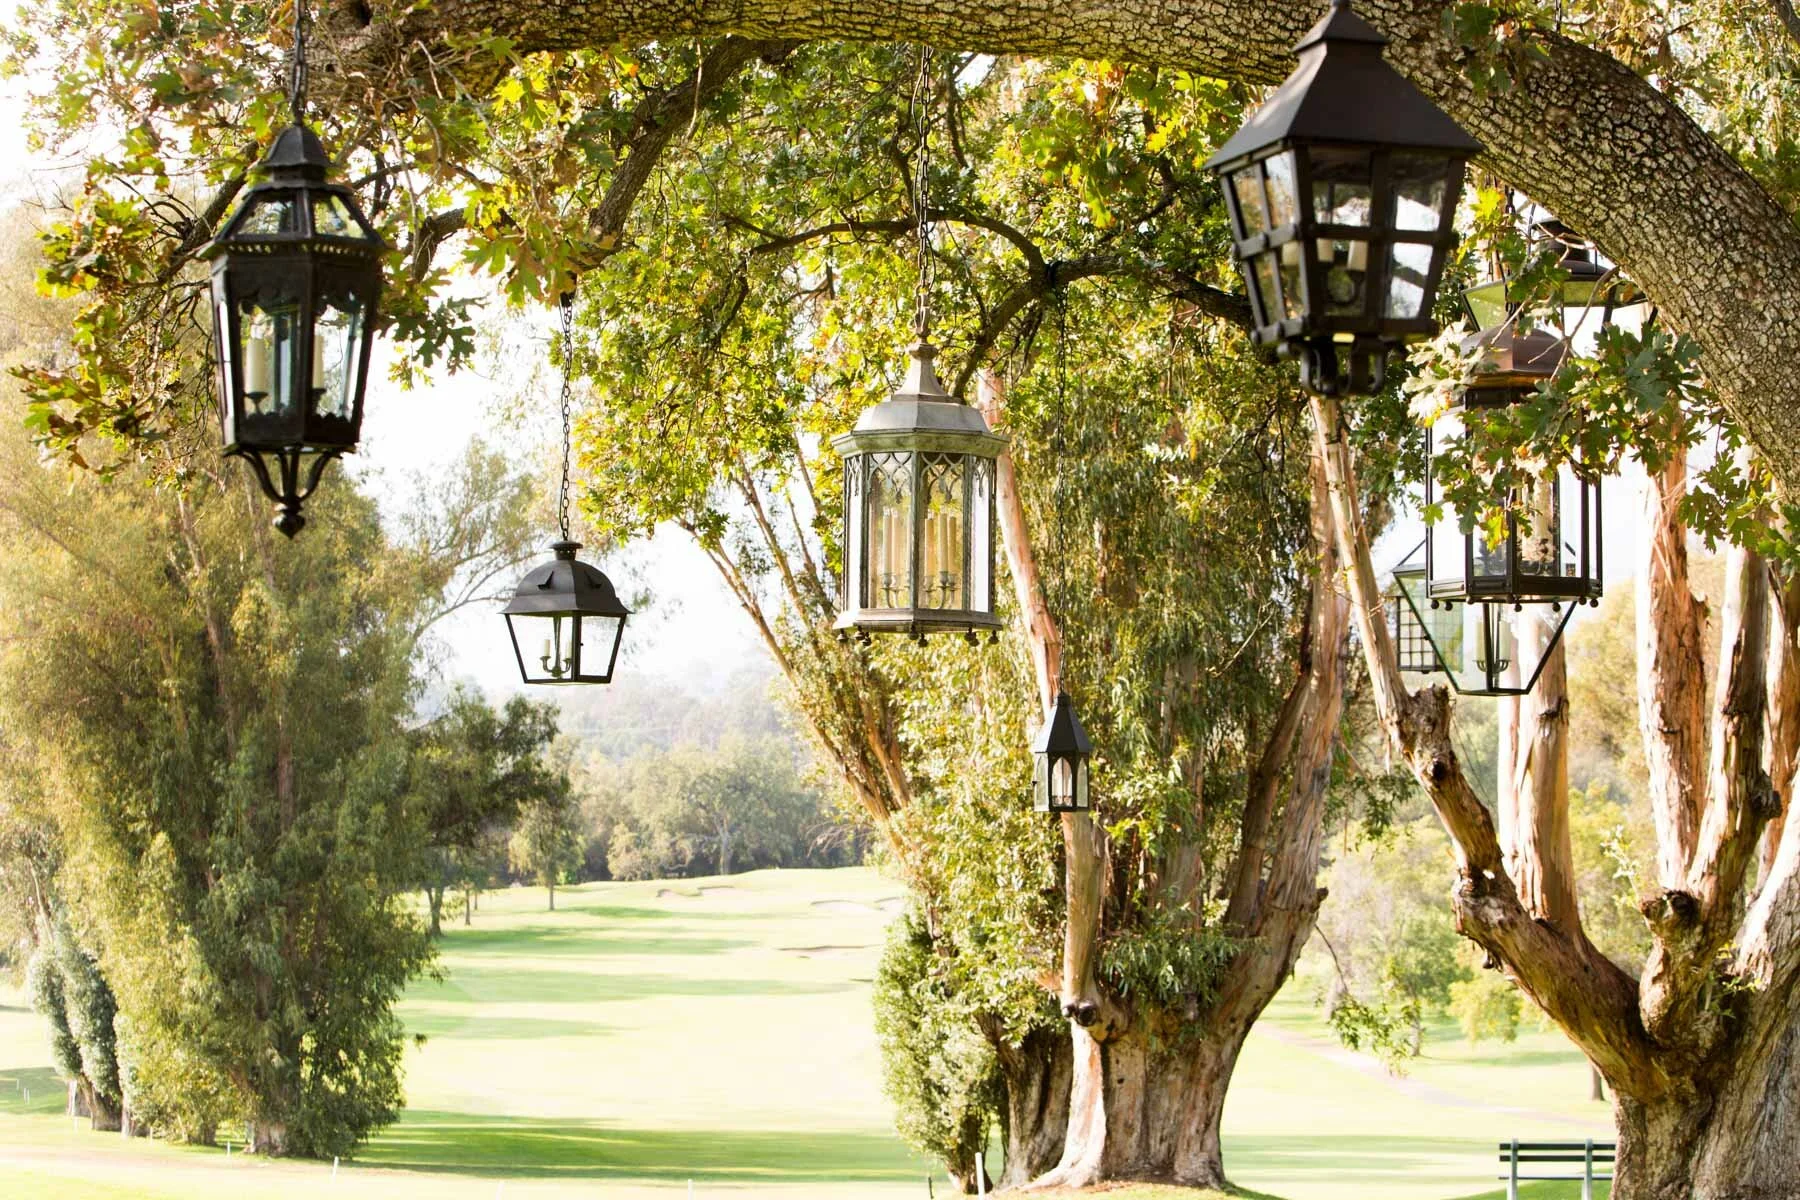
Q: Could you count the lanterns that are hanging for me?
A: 9